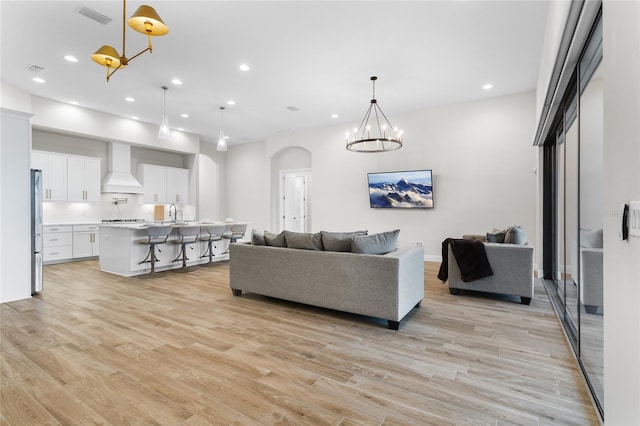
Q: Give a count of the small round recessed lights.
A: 13